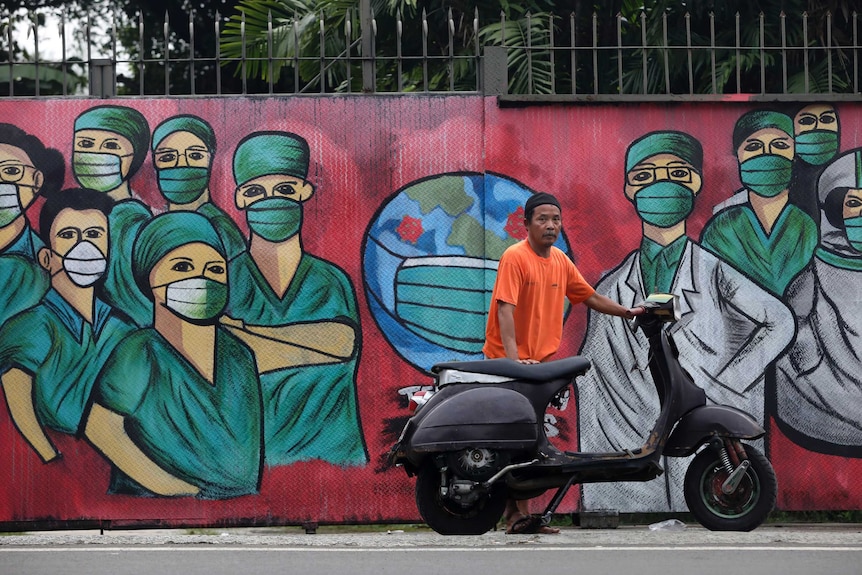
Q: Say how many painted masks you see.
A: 11